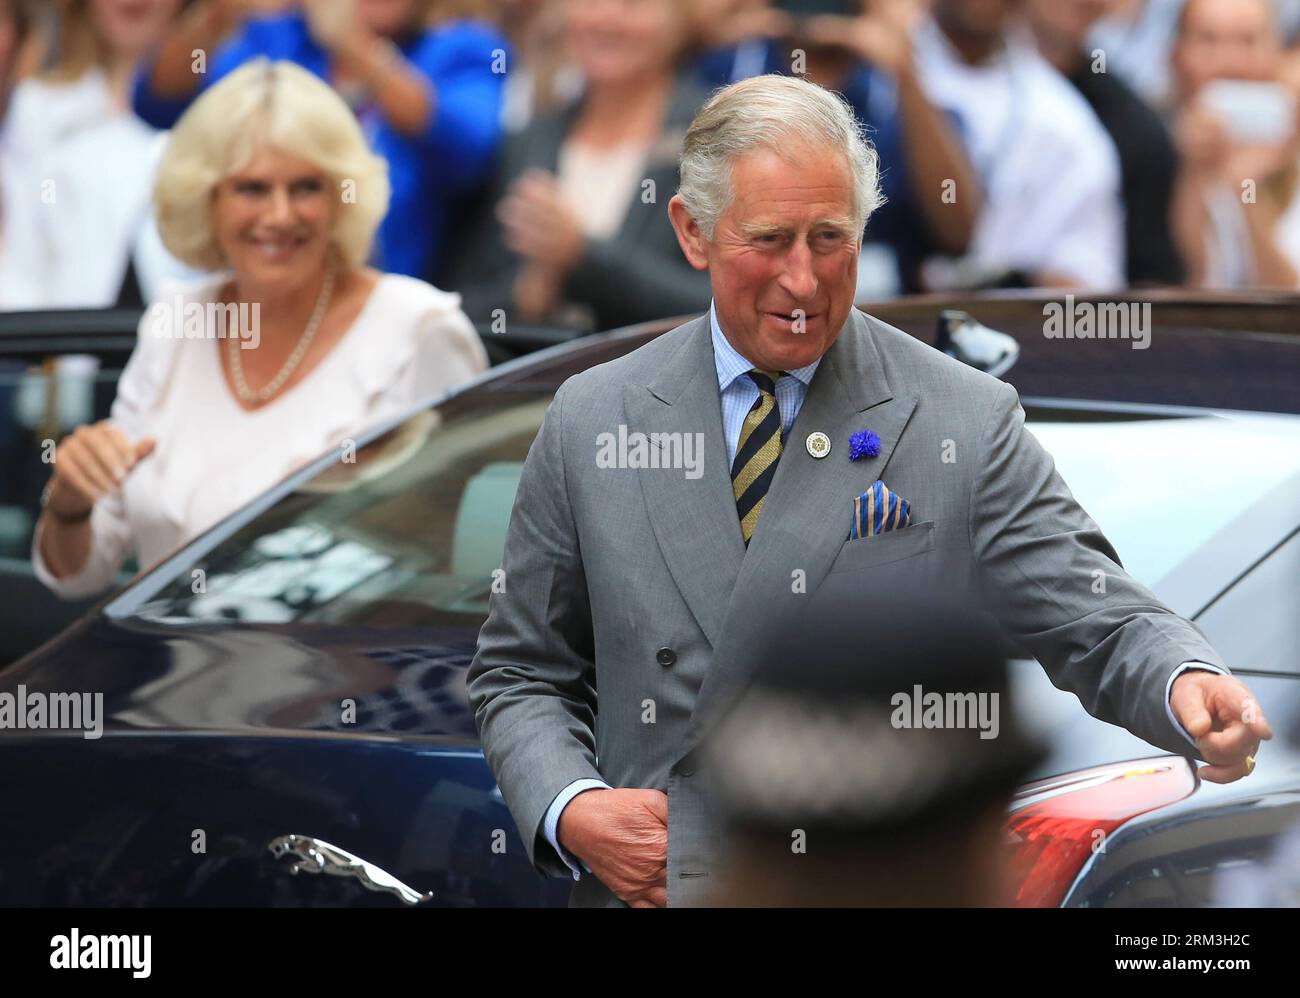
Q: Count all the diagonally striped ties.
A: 1